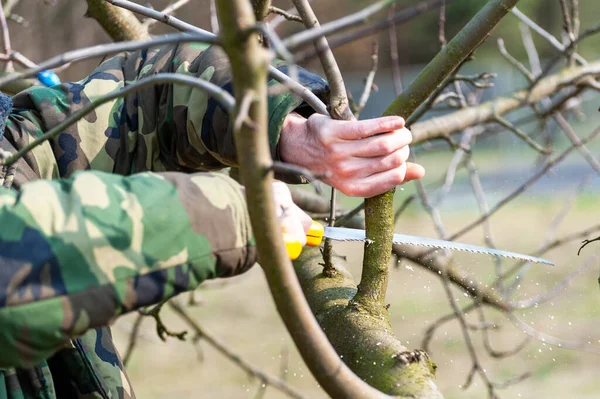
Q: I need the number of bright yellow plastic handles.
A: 1